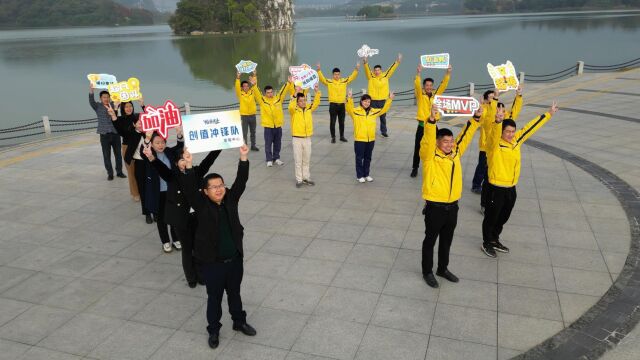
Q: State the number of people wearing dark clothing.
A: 6